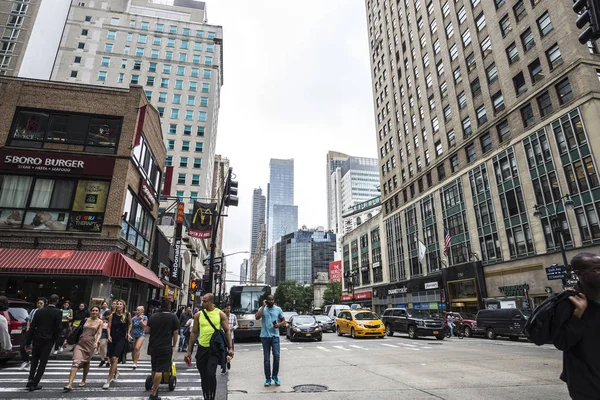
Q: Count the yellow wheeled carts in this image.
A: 1